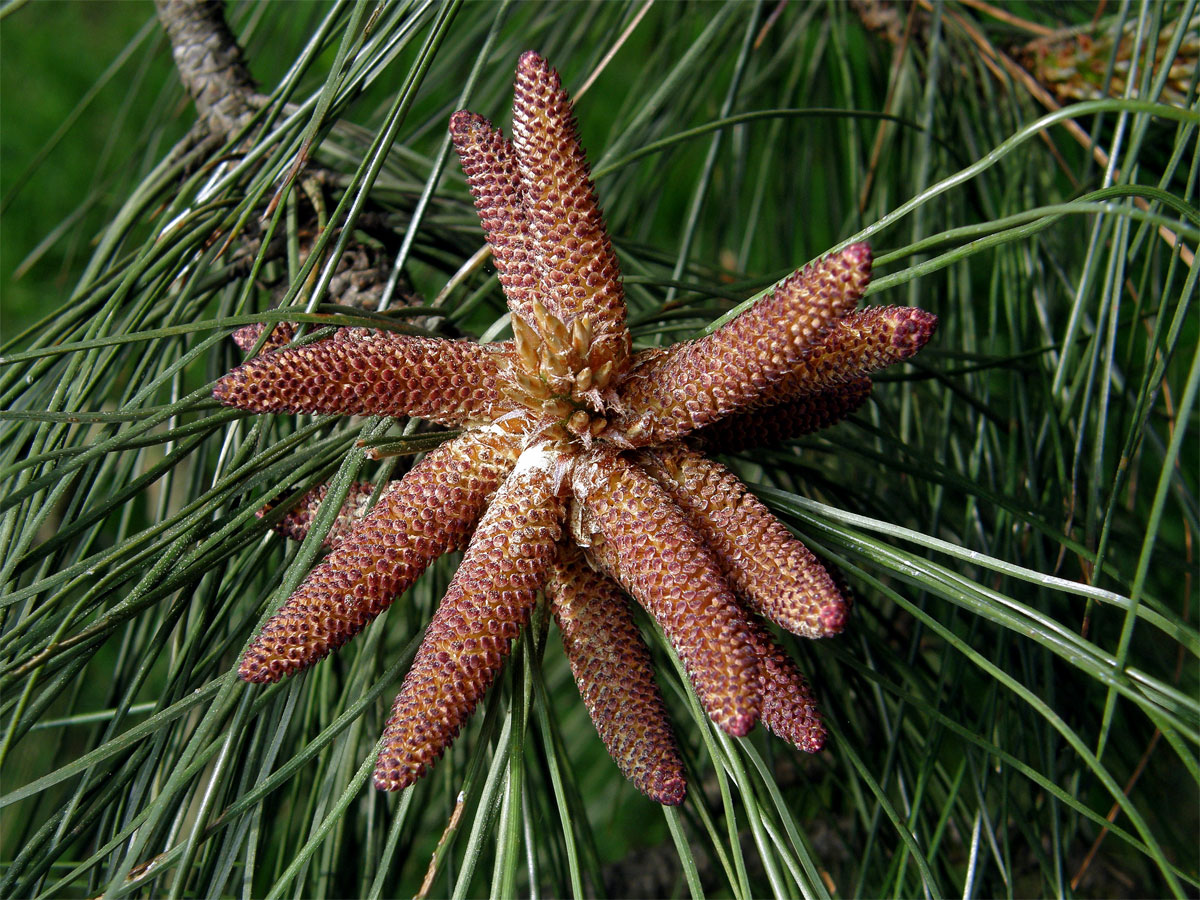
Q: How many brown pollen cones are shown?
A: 14